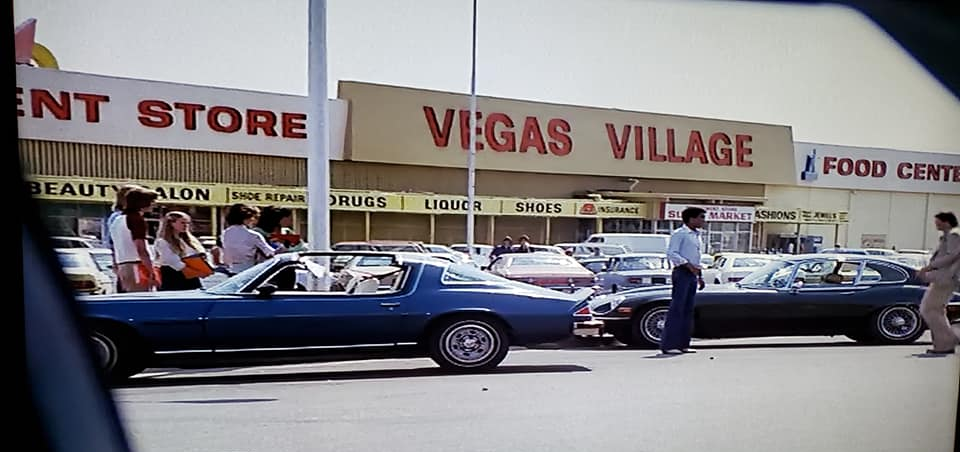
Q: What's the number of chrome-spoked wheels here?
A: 2